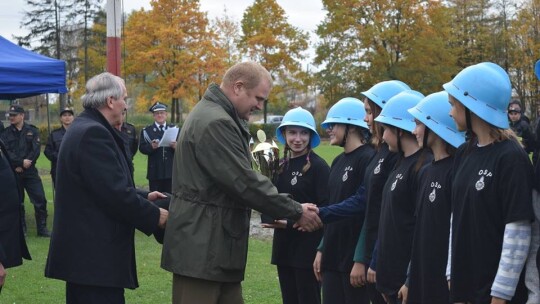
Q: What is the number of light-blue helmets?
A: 6